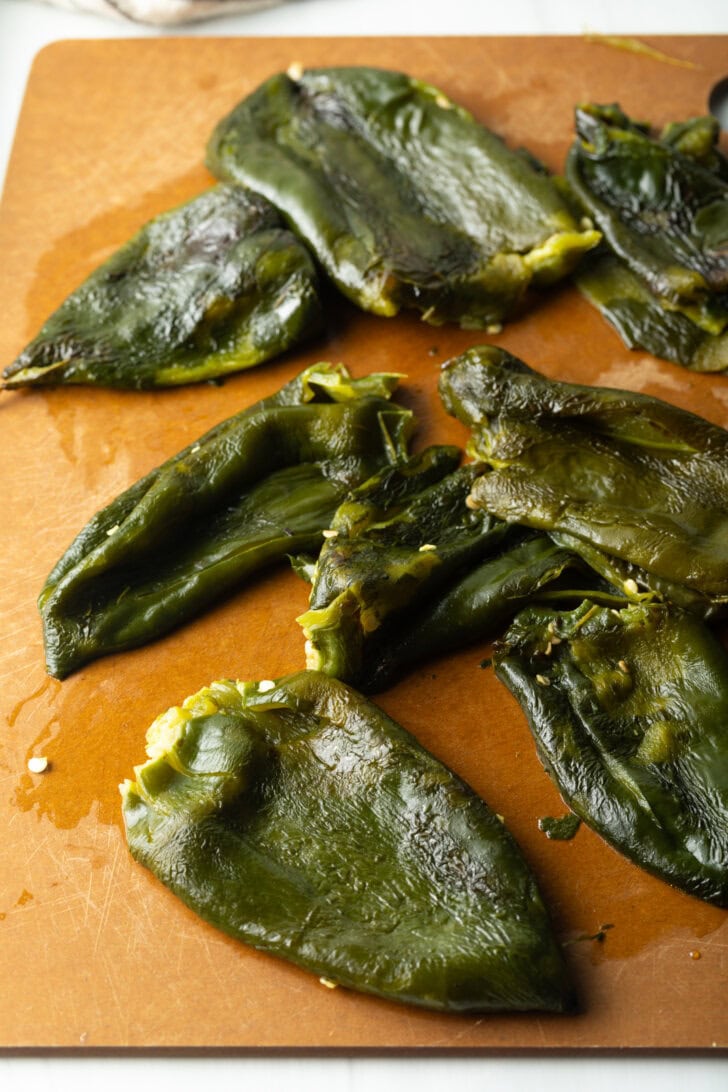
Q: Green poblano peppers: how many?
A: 8